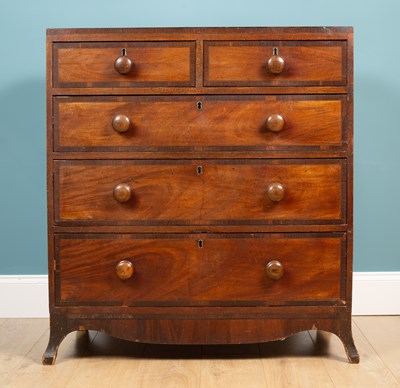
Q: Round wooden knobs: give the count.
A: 8